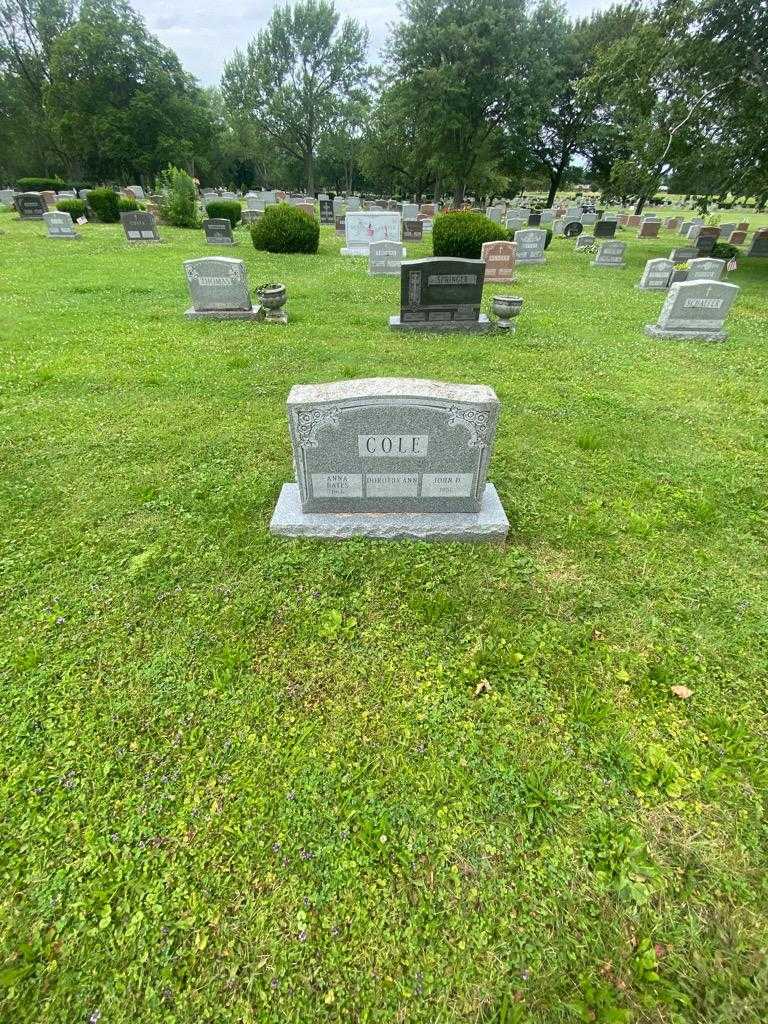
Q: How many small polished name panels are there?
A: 3